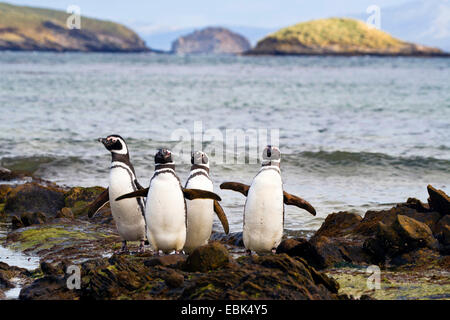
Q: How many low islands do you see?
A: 3